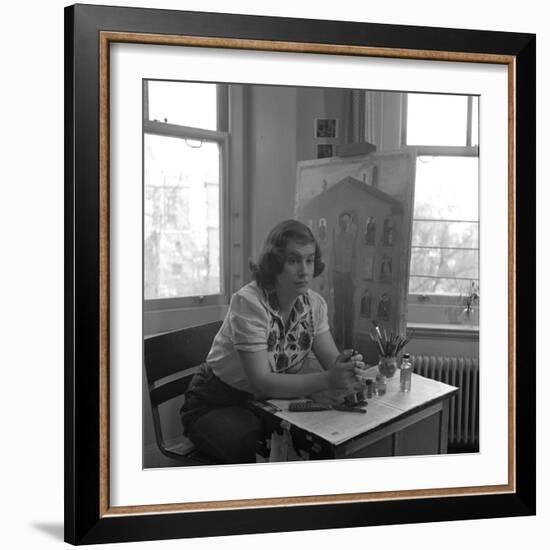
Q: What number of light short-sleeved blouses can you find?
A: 1